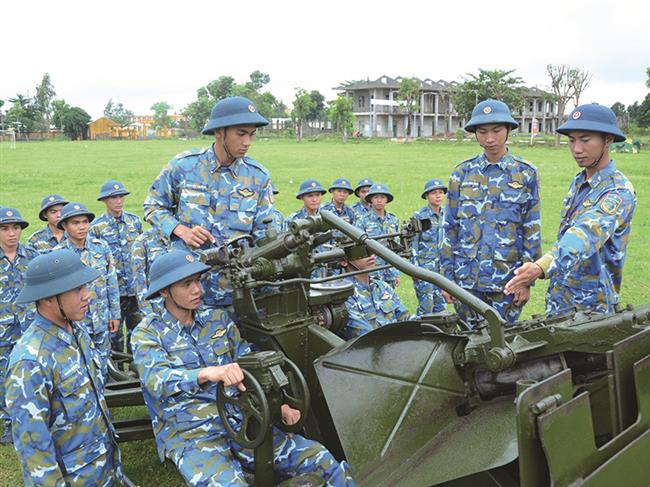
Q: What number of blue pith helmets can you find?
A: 14